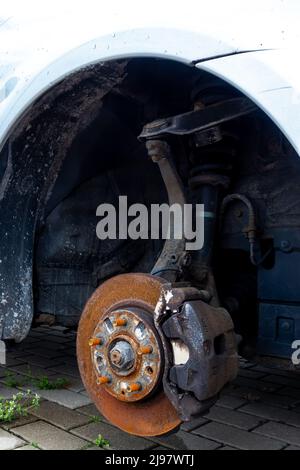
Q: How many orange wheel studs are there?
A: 5